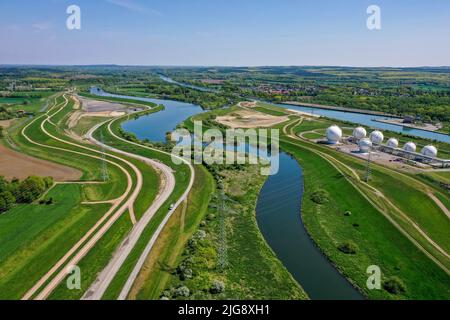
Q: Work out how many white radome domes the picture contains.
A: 7